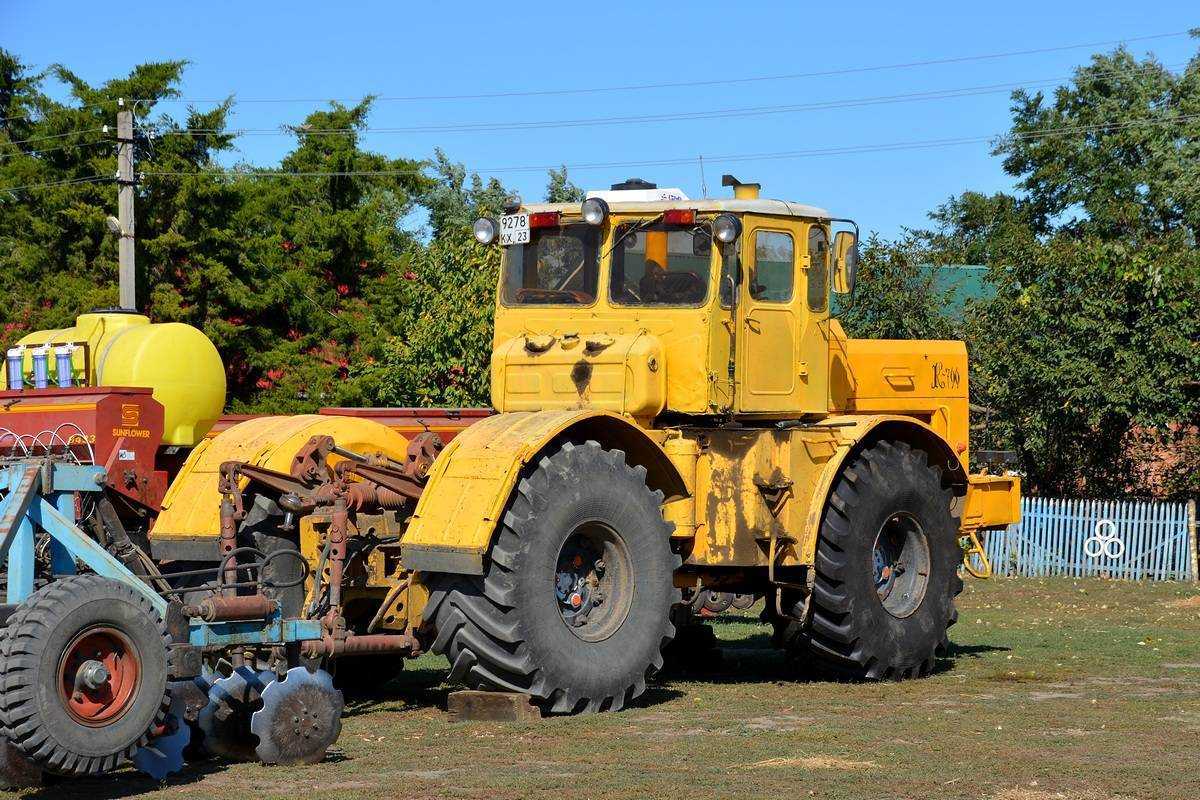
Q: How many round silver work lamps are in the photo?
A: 3